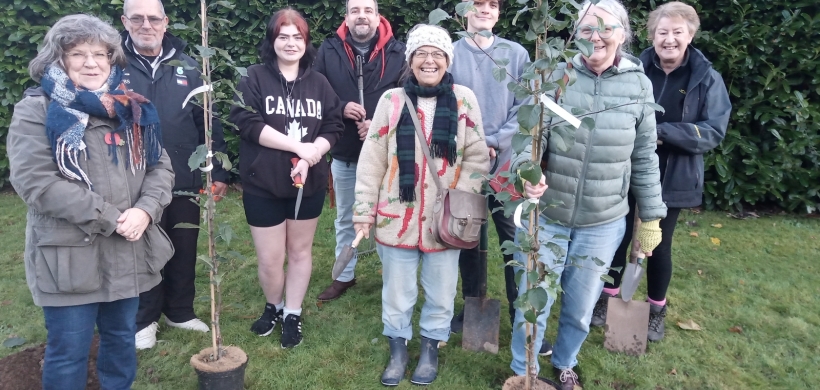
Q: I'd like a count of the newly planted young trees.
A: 2